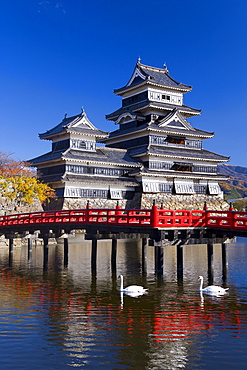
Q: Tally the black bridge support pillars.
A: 11